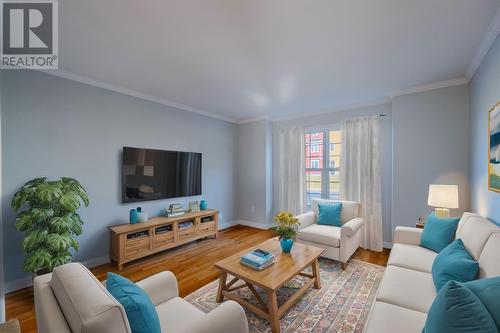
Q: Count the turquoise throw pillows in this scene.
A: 6